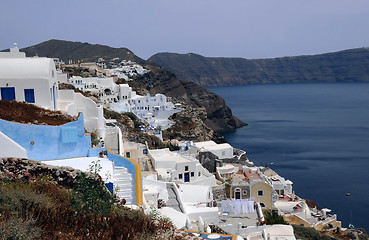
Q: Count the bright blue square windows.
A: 2